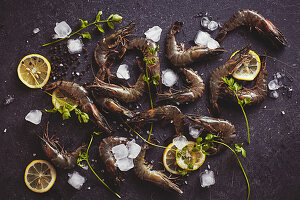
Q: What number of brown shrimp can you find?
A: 15